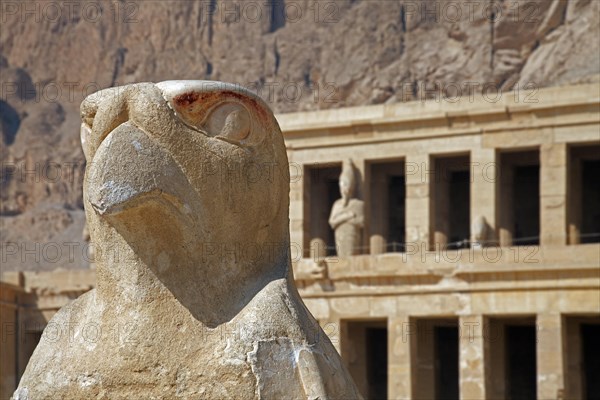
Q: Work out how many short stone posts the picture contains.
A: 5